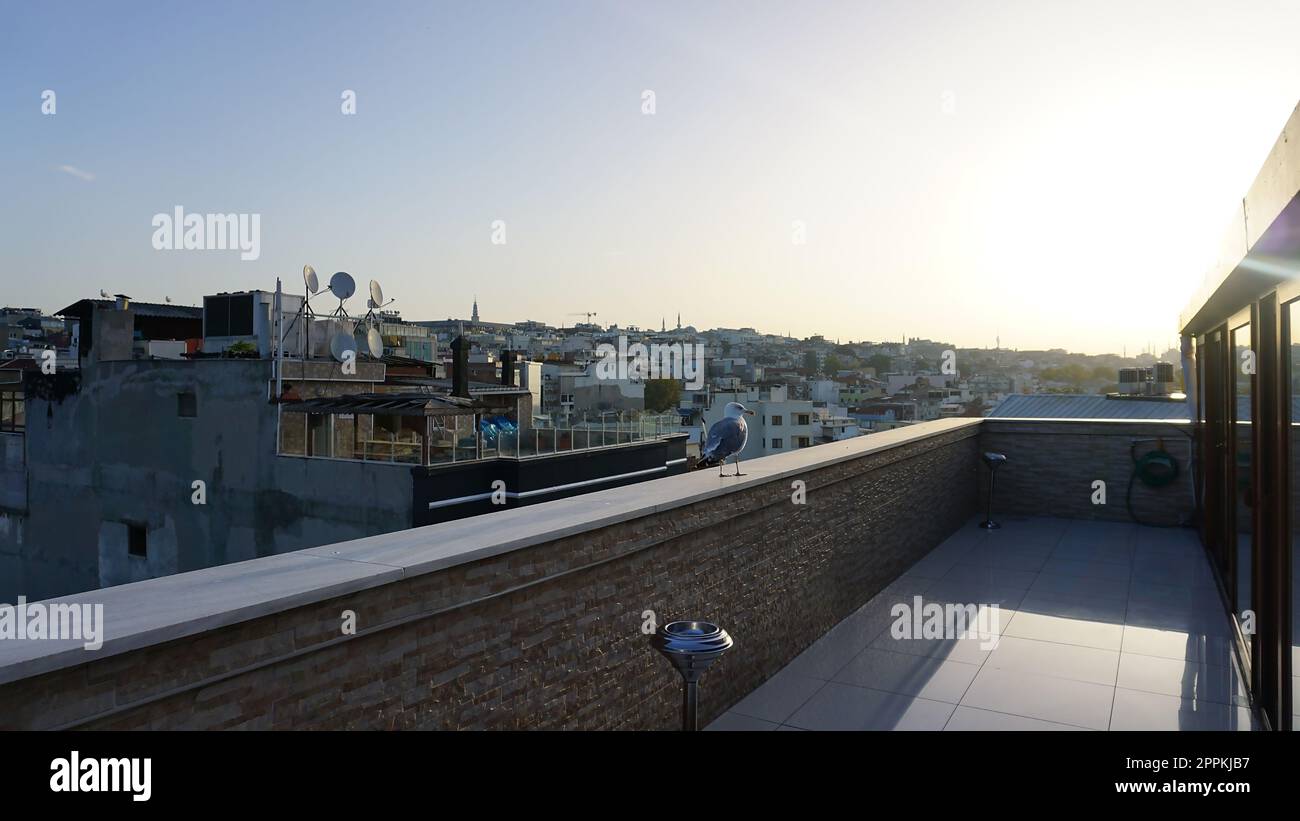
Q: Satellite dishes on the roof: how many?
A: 5